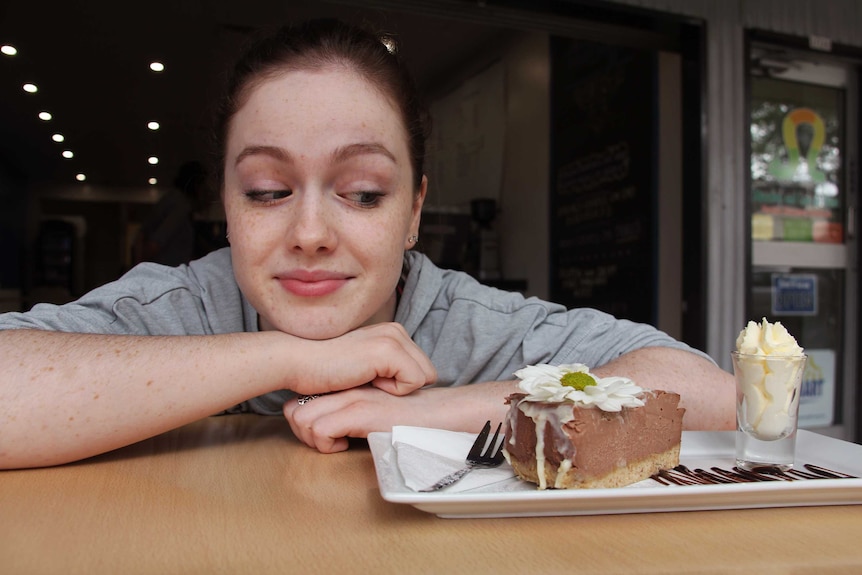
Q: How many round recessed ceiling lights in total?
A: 10